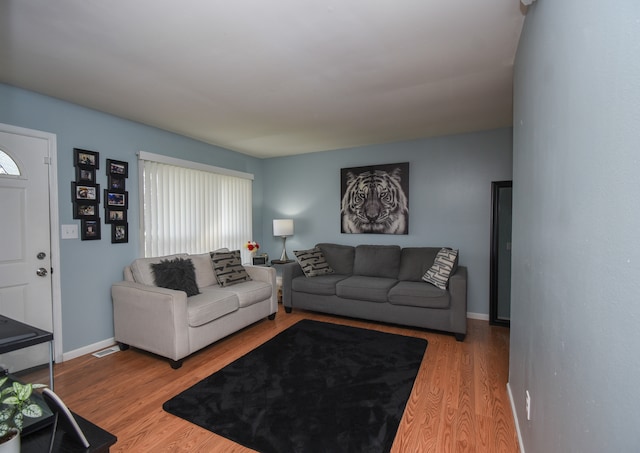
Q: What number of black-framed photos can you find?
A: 10